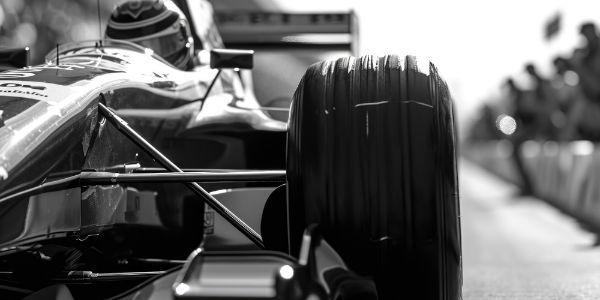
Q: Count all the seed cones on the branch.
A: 0